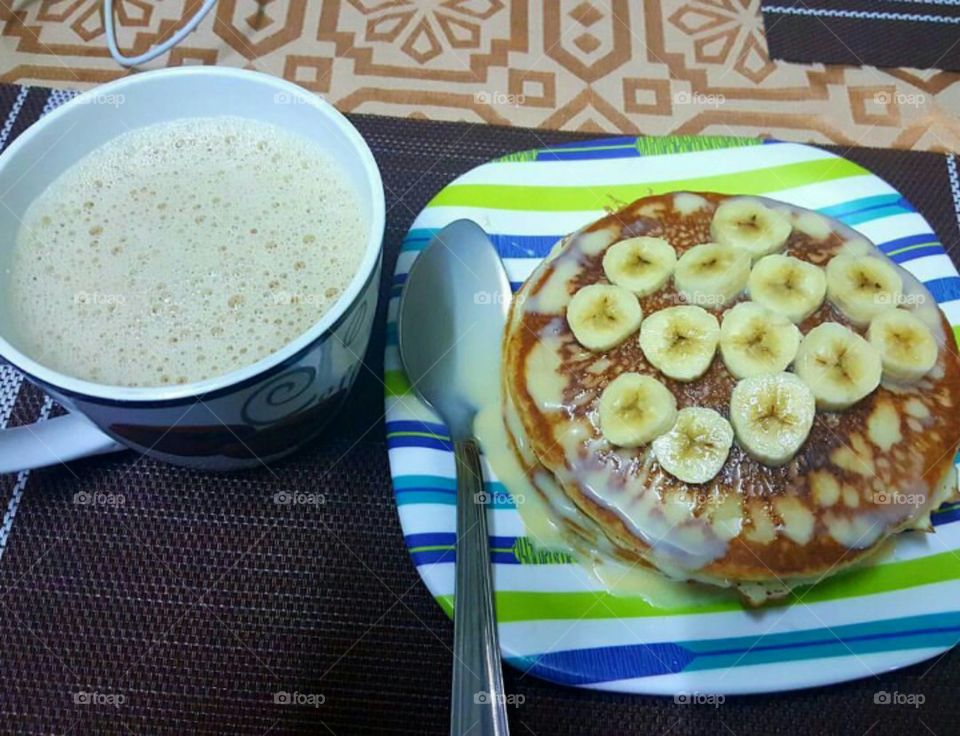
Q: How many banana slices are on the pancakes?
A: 13